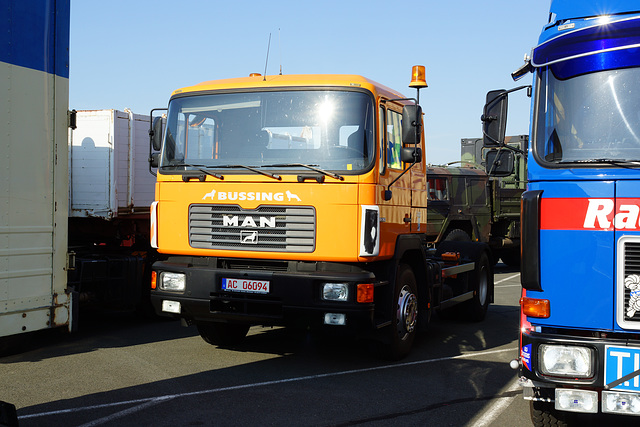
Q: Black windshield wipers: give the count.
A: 4